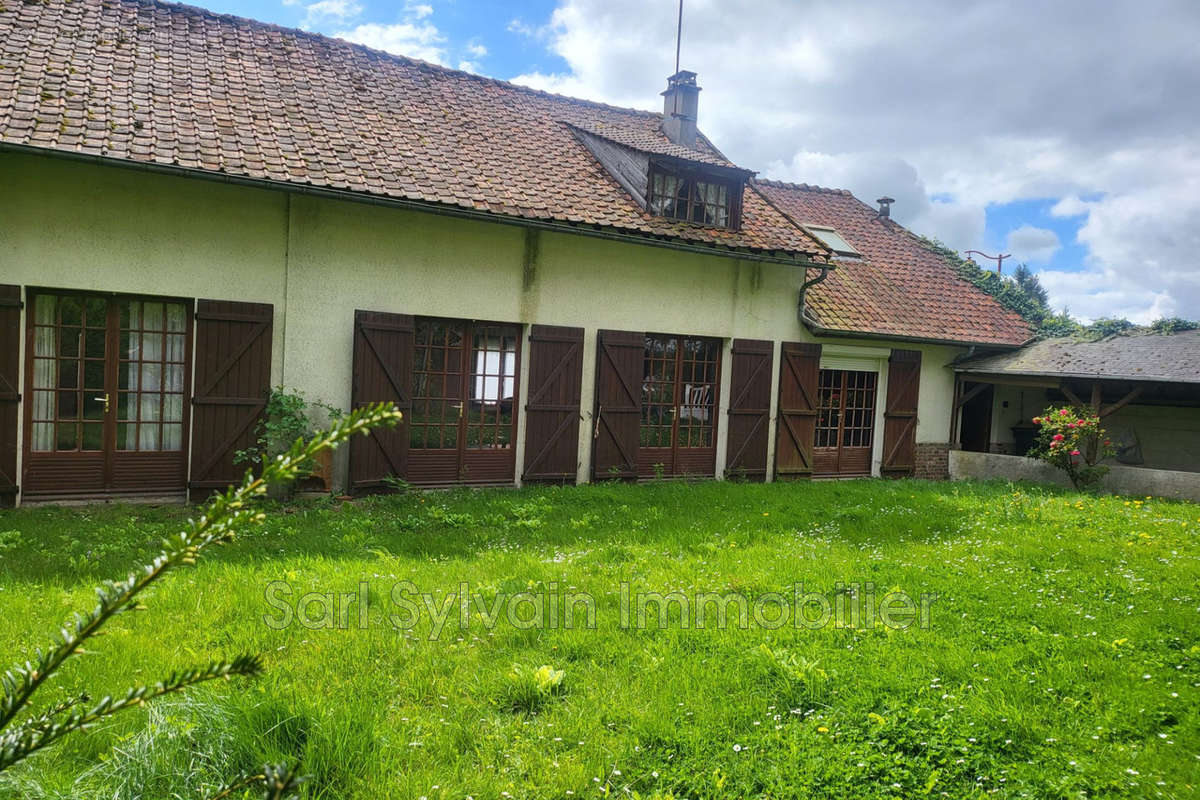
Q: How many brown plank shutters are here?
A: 8